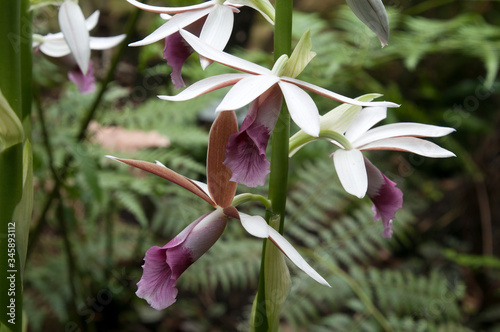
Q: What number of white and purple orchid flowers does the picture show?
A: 5